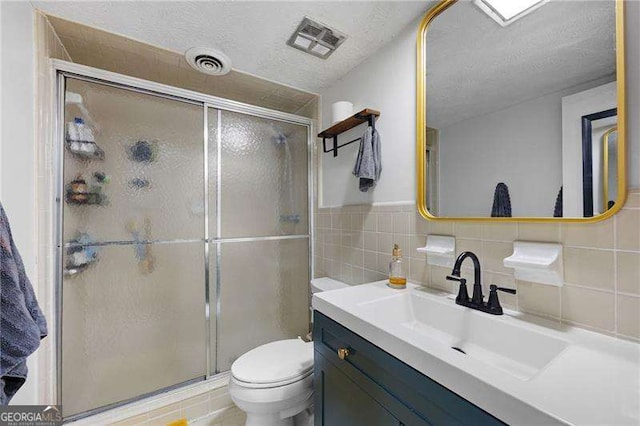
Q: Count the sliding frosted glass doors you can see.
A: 2